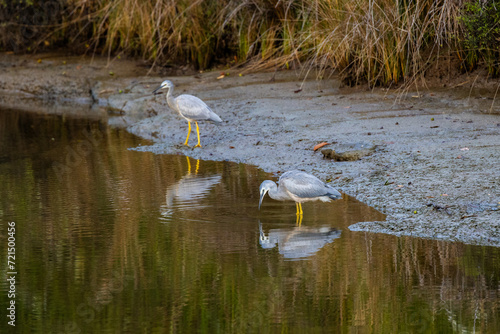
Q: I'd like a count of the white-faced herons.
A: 2